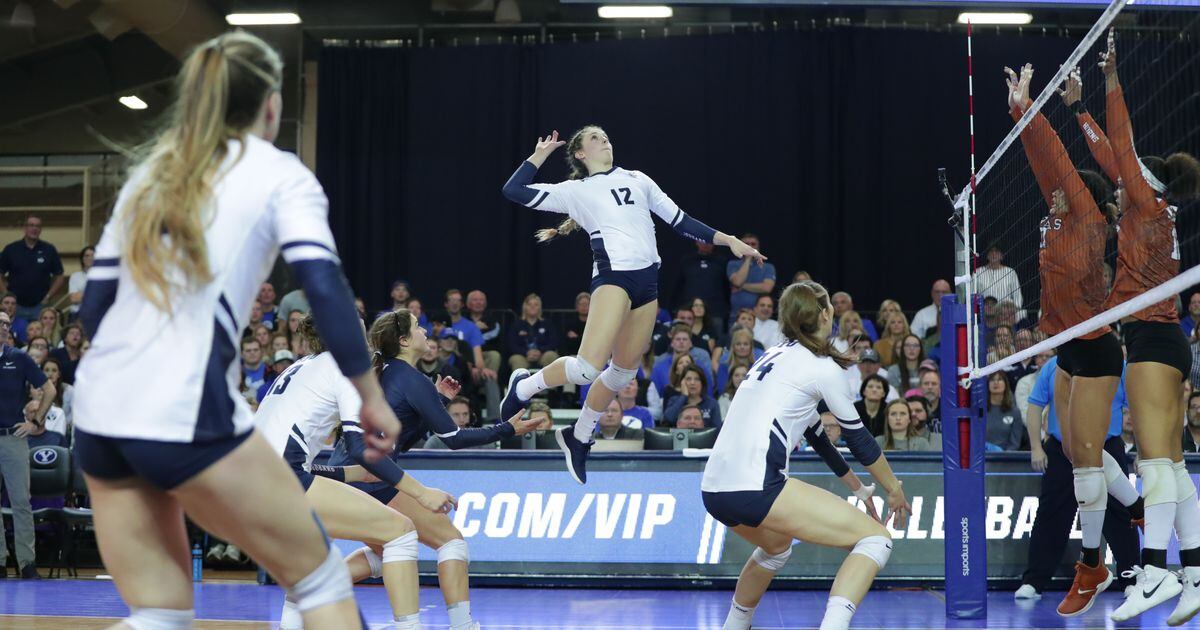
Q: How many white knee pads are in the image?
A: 13